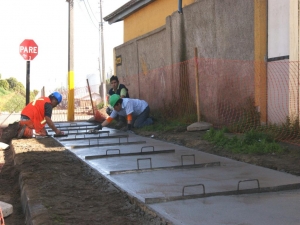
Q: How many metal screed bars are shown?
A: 8